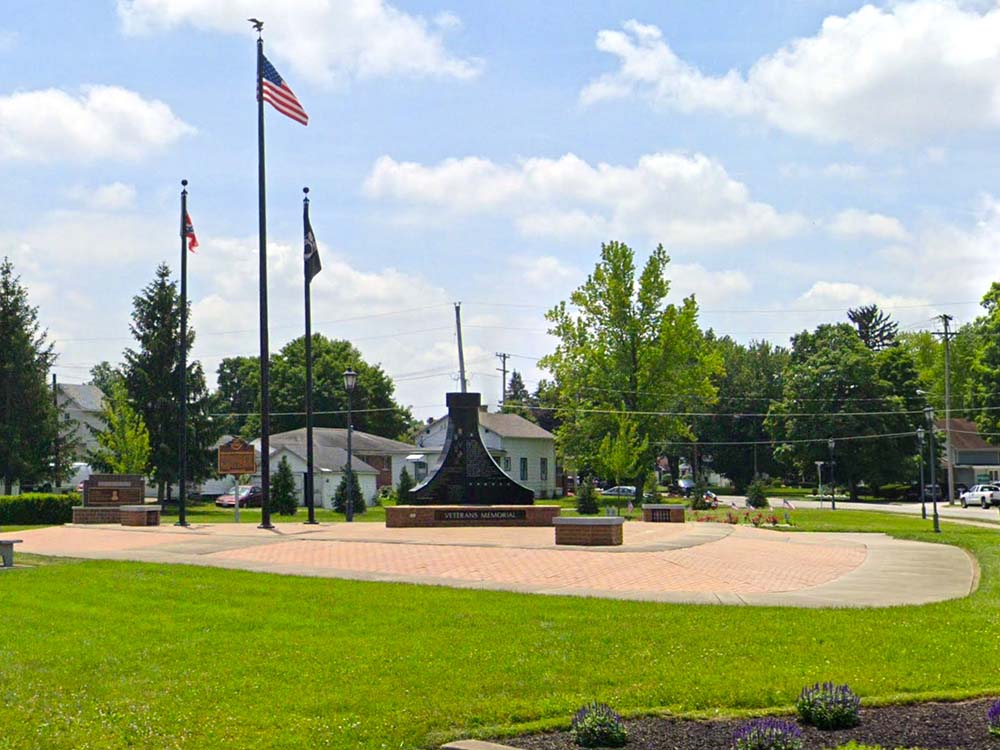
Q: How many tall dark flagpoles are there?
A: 3